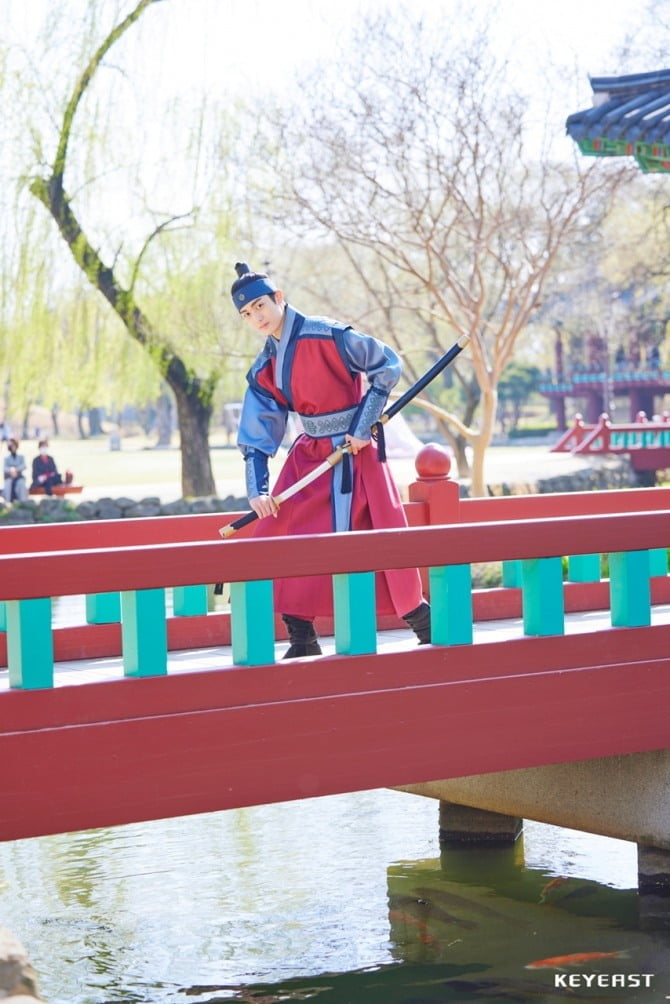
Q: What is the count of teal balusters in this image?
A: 13